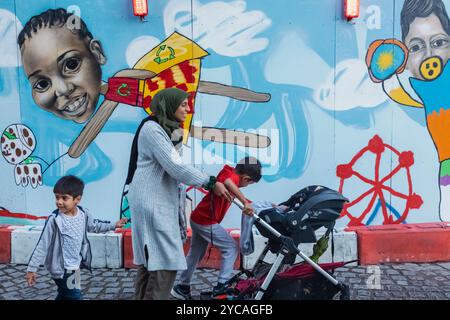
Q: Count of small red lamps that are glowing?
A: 2